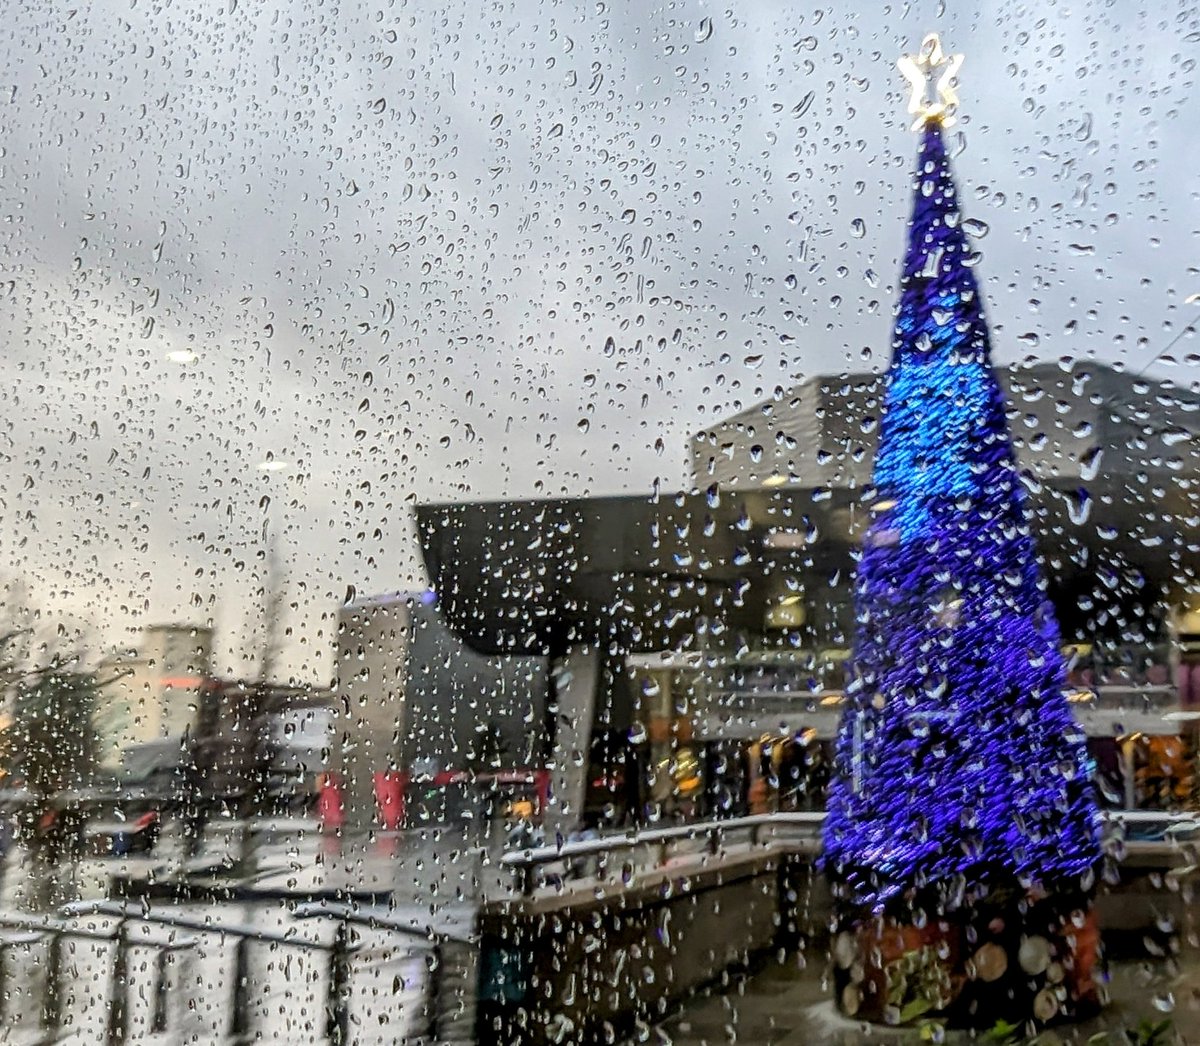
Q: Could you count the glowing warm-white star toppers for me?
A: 1